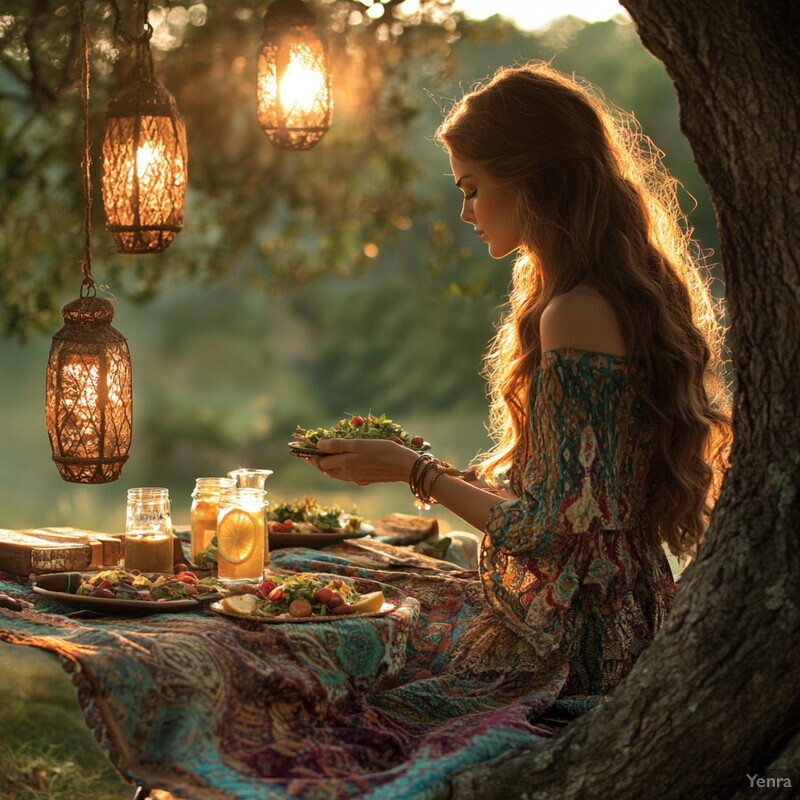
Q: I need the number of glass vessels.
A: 4